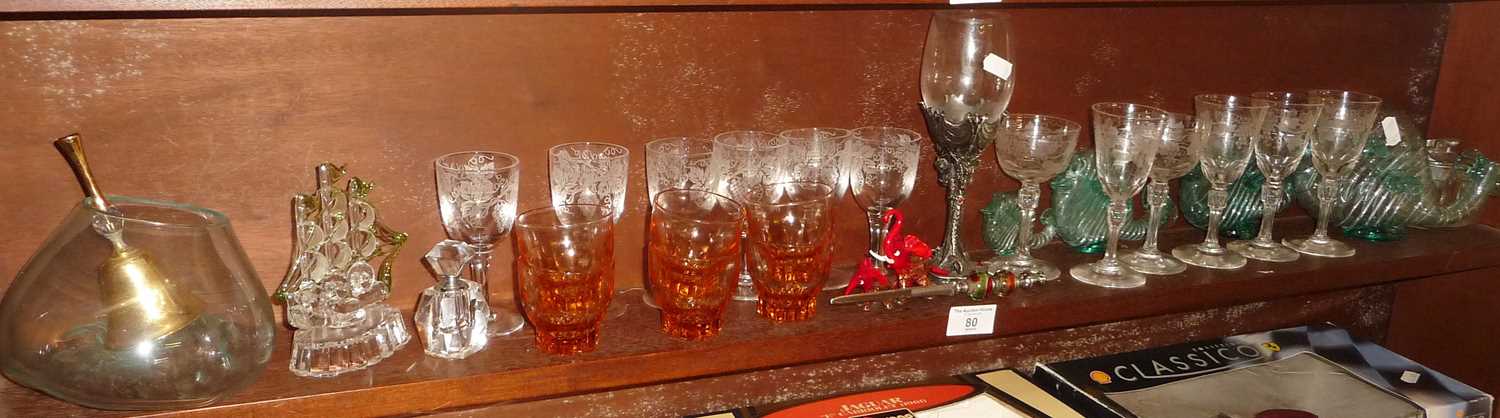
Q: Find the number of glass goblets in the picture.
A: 13